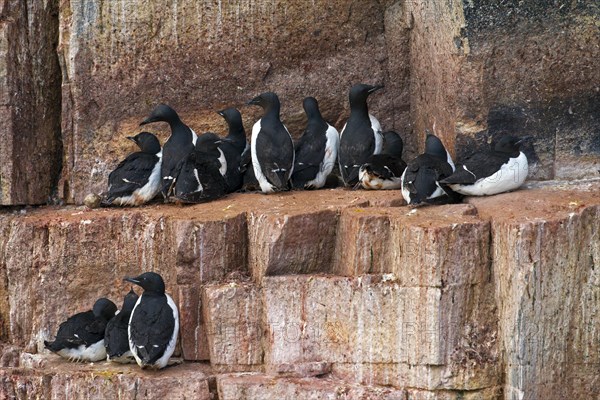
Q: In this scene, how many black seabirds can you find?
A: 13